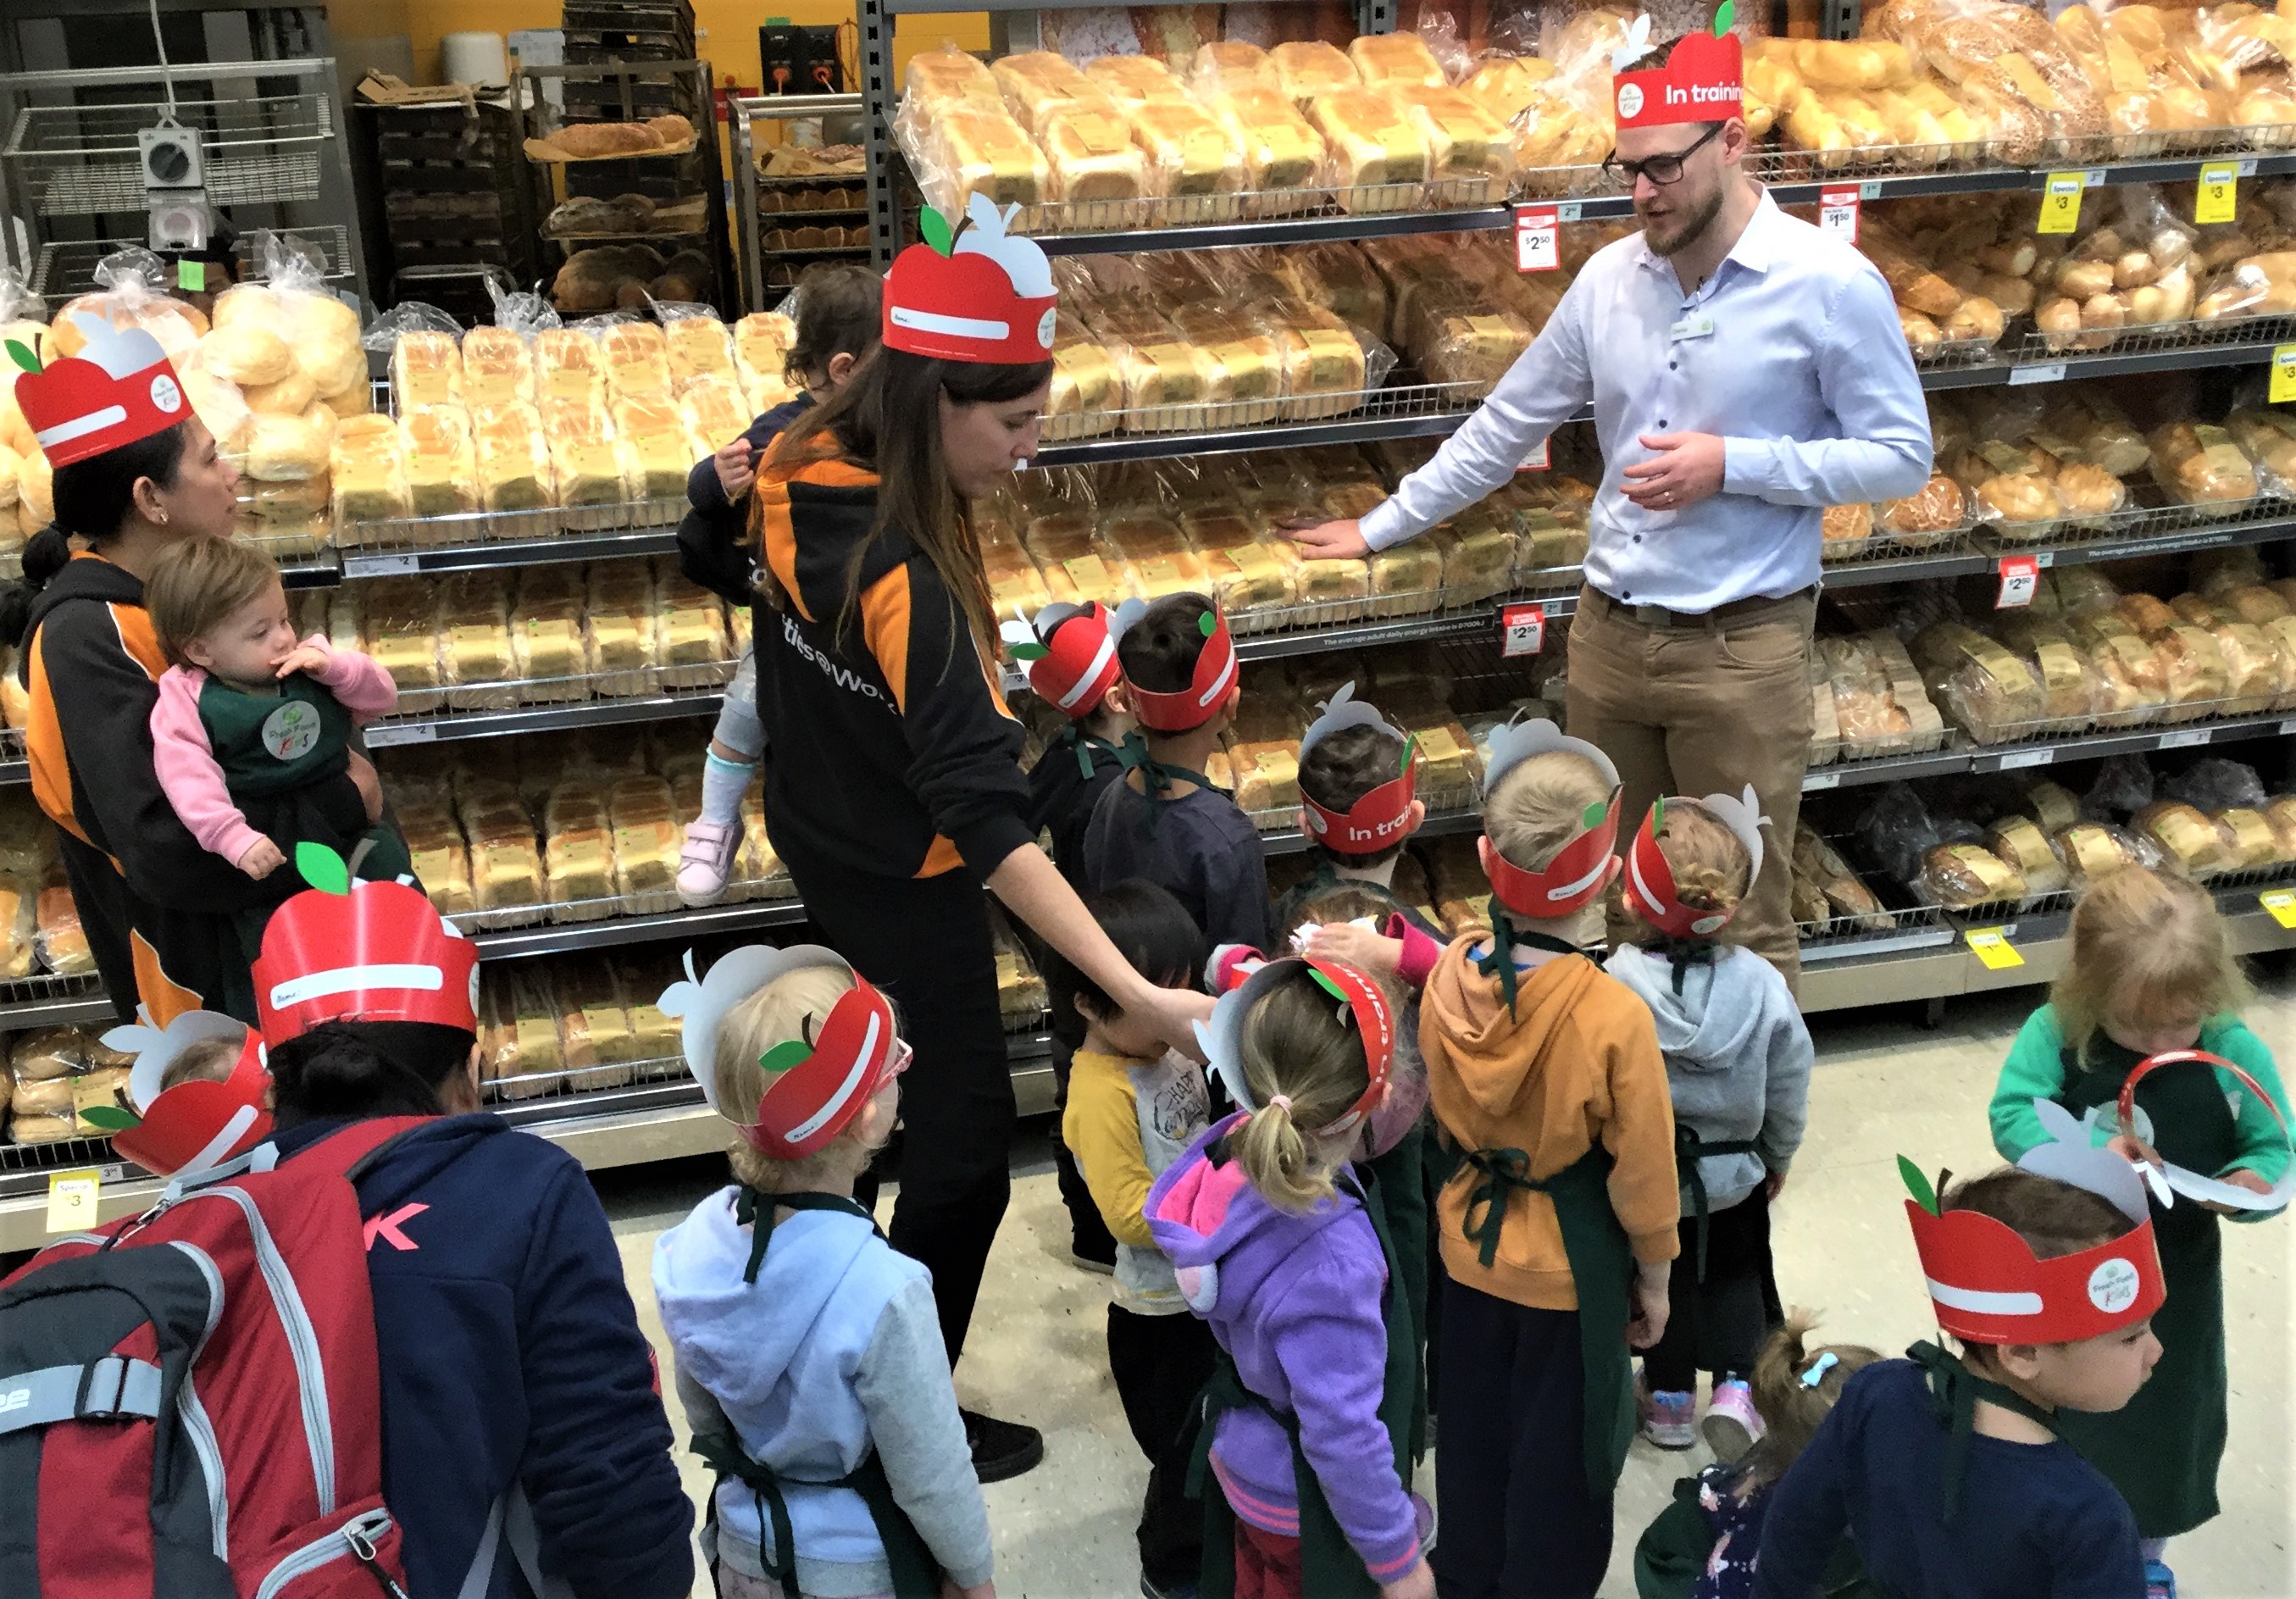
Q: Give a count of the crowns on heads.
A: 13